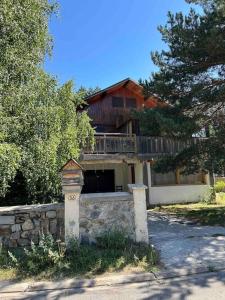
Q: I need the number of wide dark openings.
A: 1